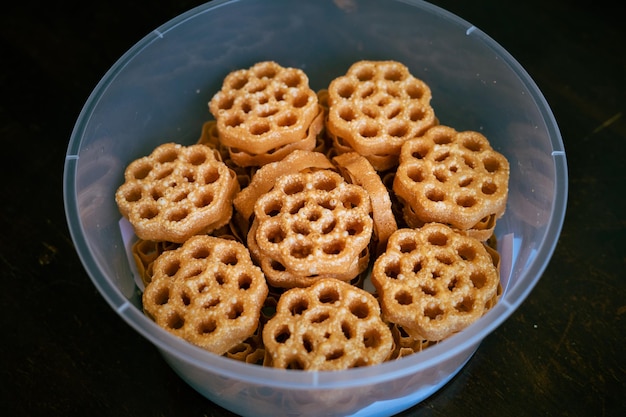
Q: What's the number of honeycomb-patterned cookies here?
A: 8